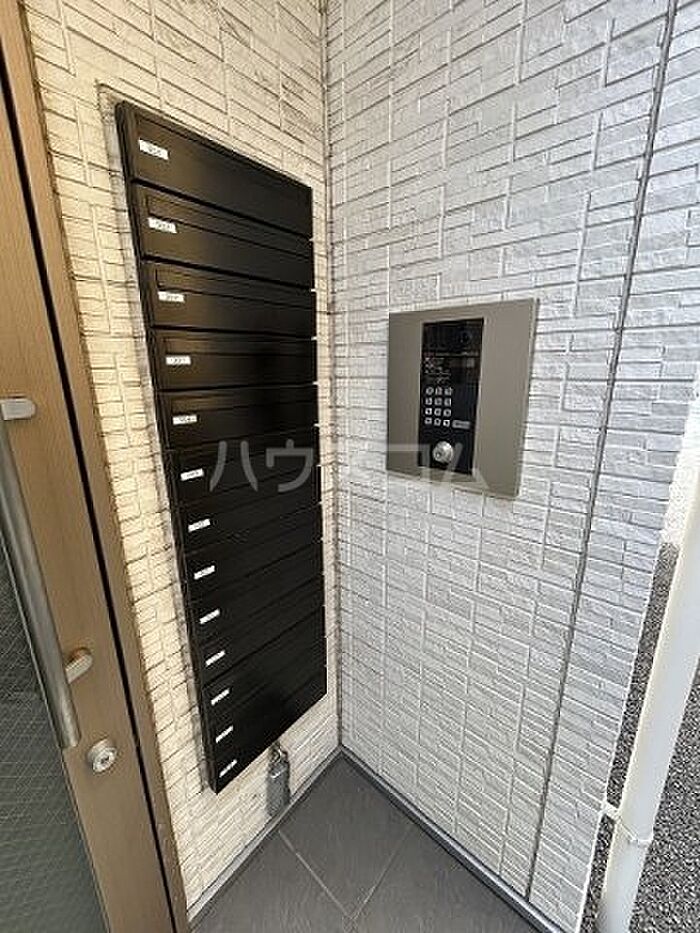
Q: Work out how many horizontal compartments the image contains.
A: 13